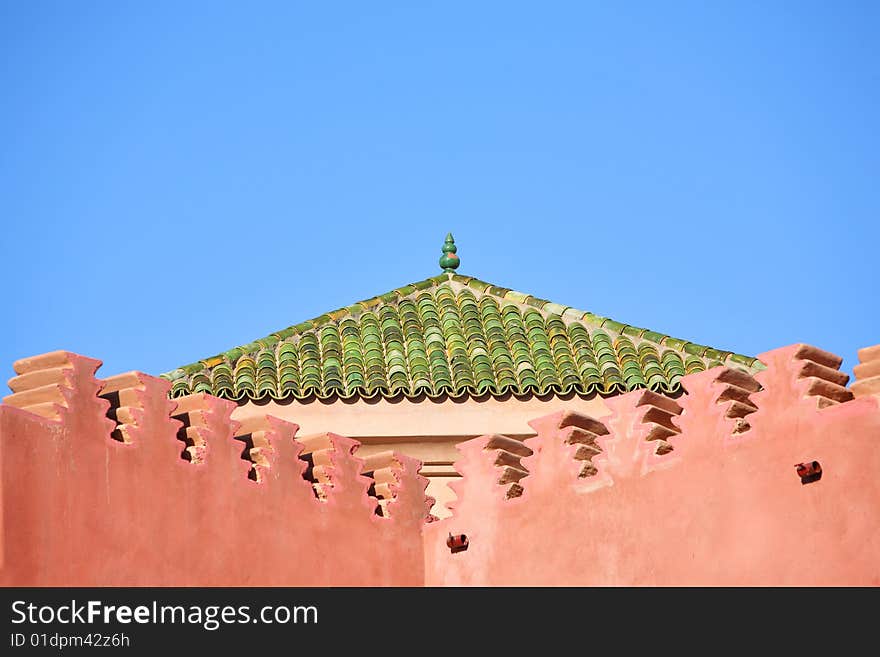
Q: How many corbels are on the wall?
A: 12